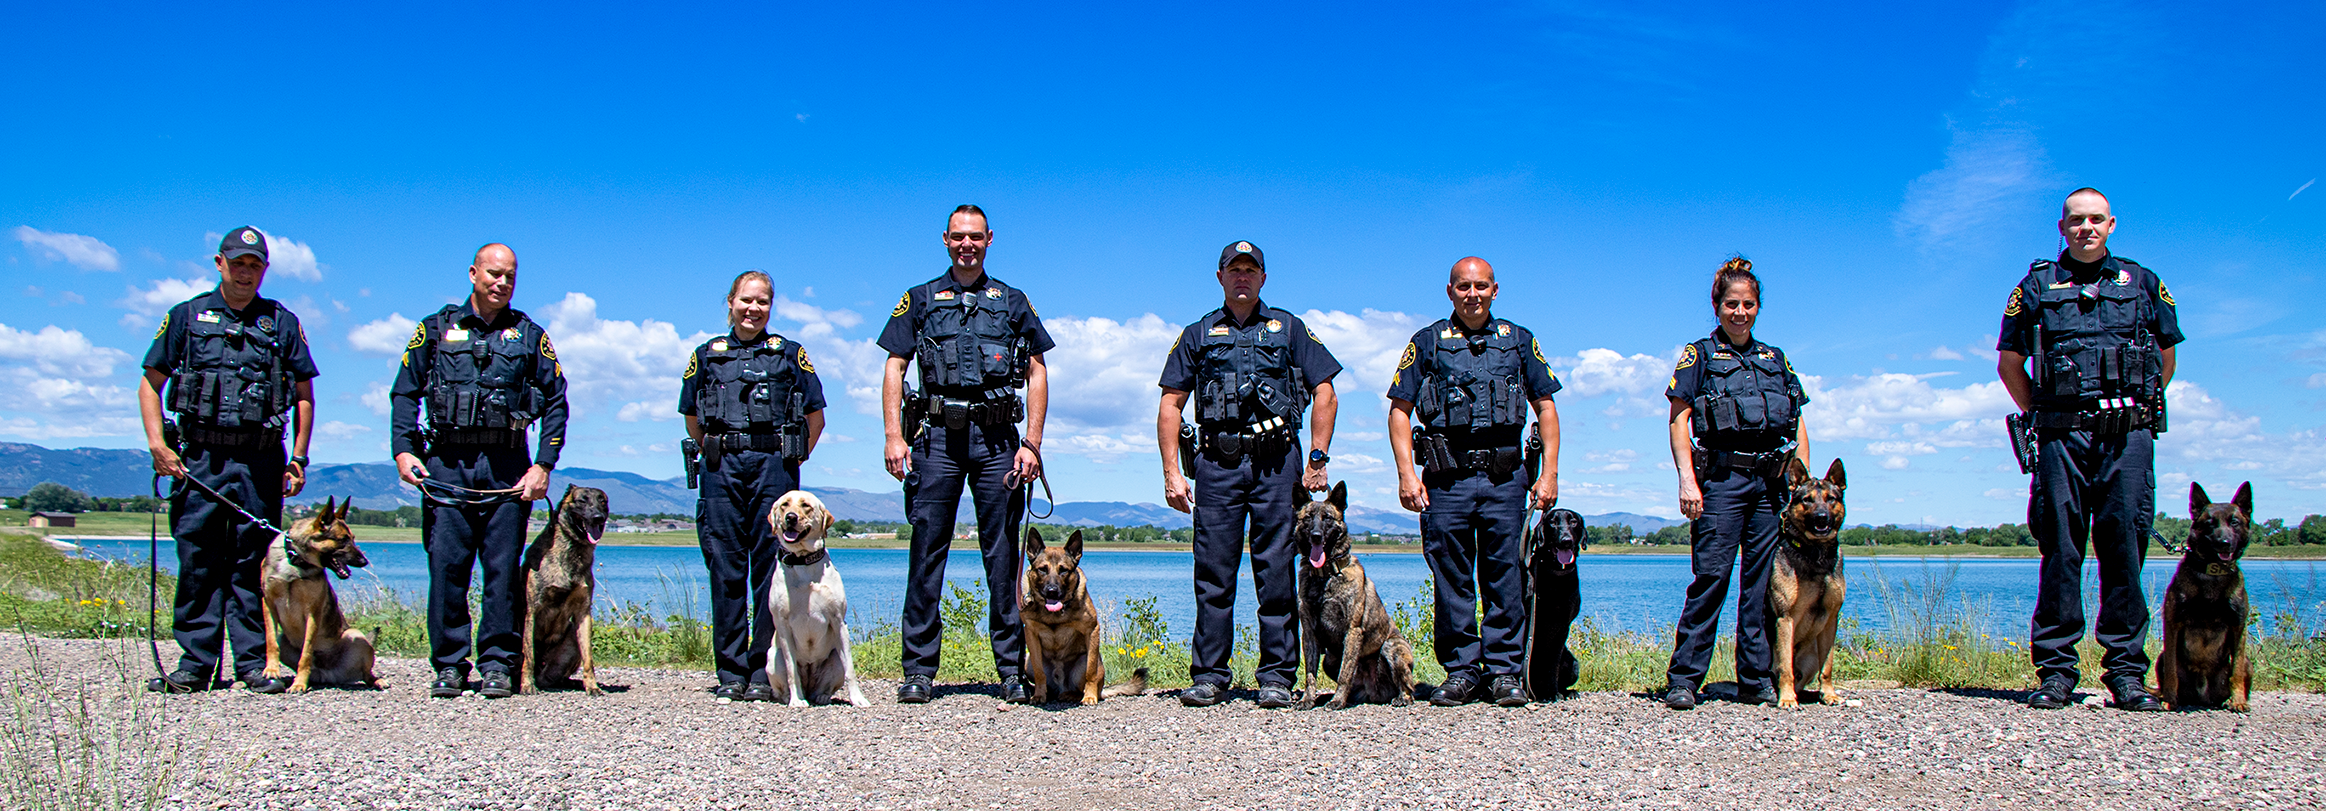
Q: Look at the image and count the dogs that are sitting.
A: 8